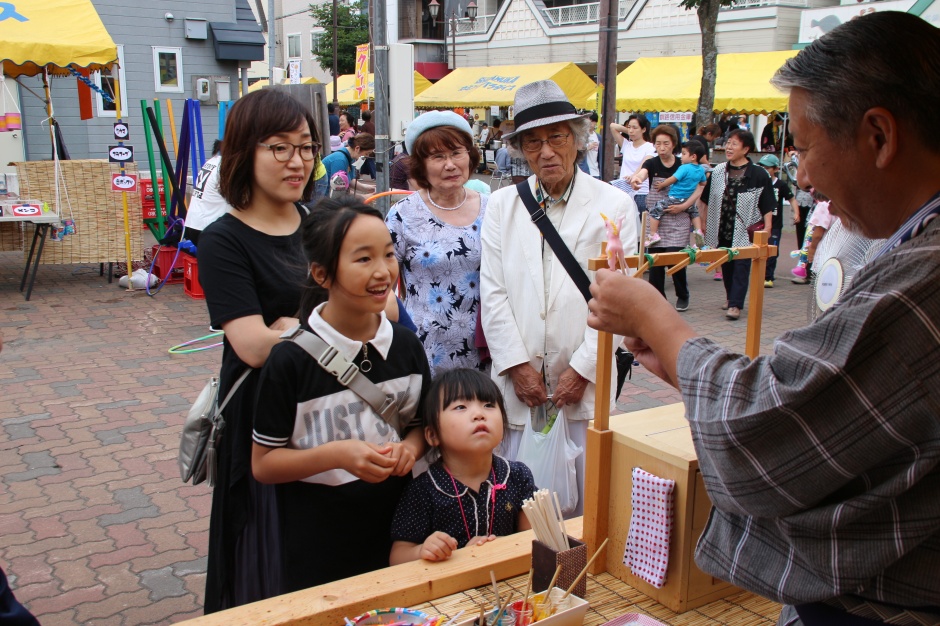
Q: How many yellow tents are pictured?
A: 5